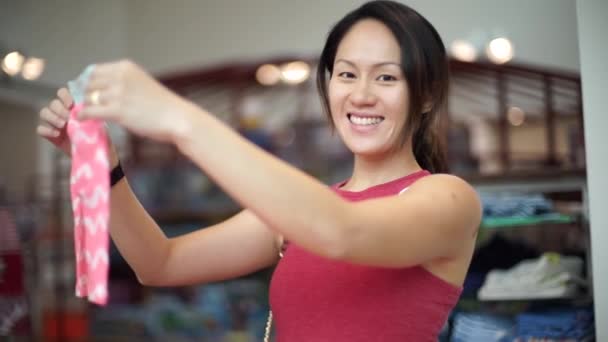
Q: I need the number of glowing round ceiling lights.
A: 6